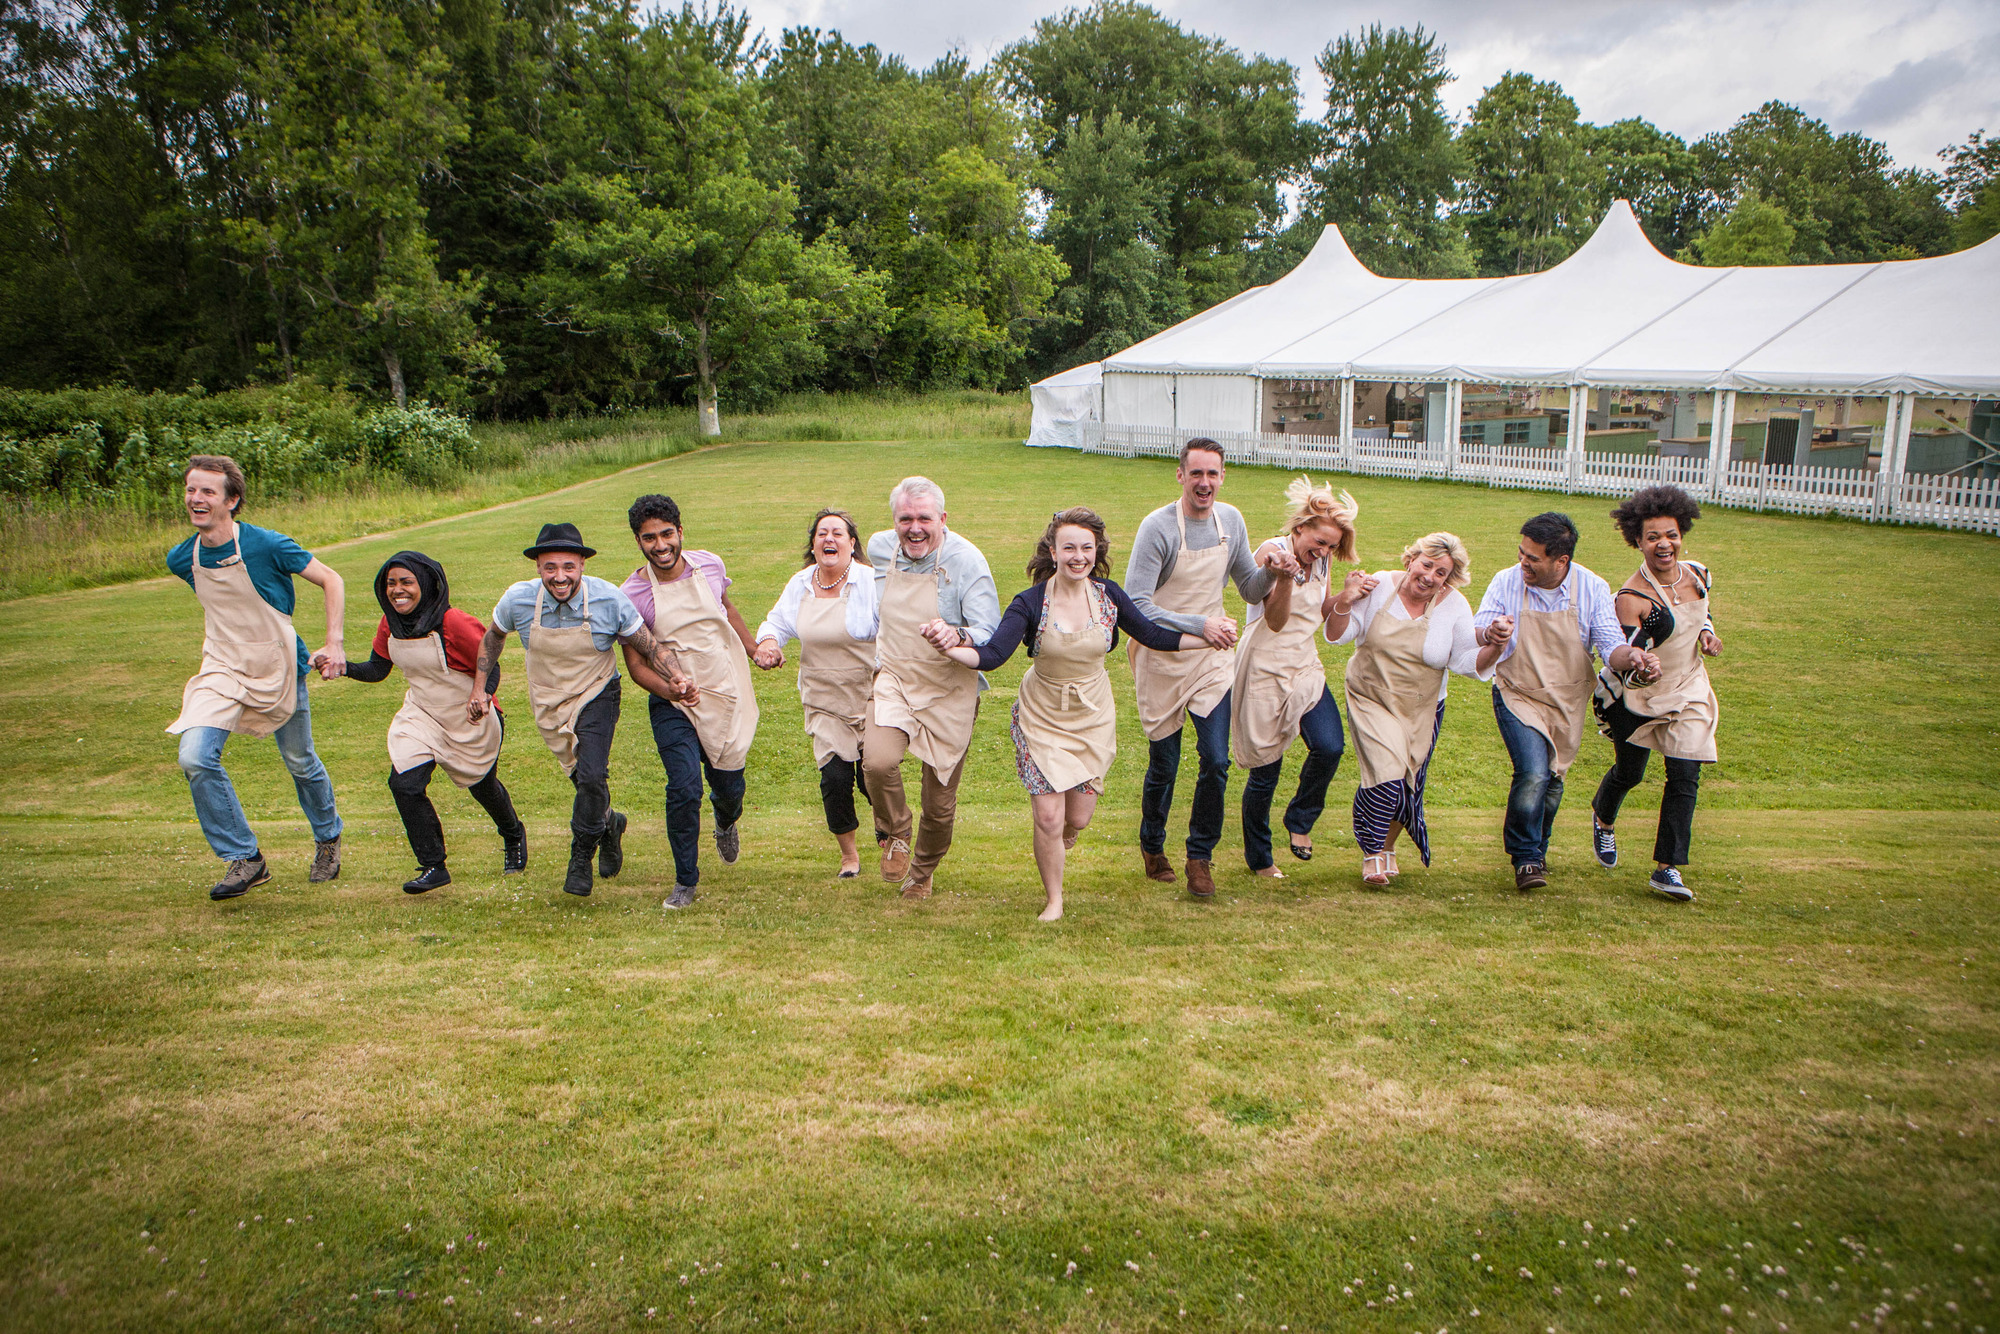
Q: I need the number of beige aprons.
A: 12